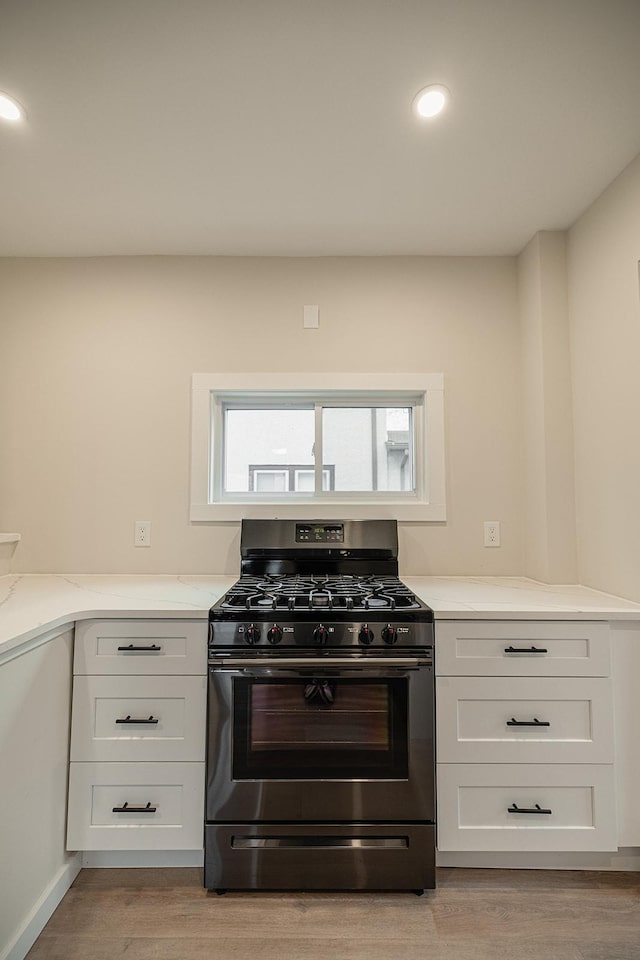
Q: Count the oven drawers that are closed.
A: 1